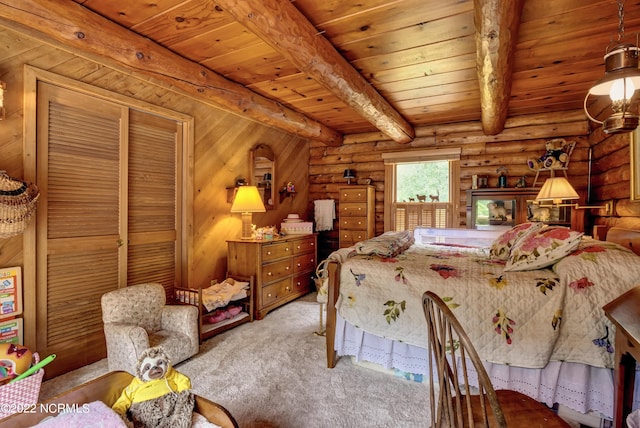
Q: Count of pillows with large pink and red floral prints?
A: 2